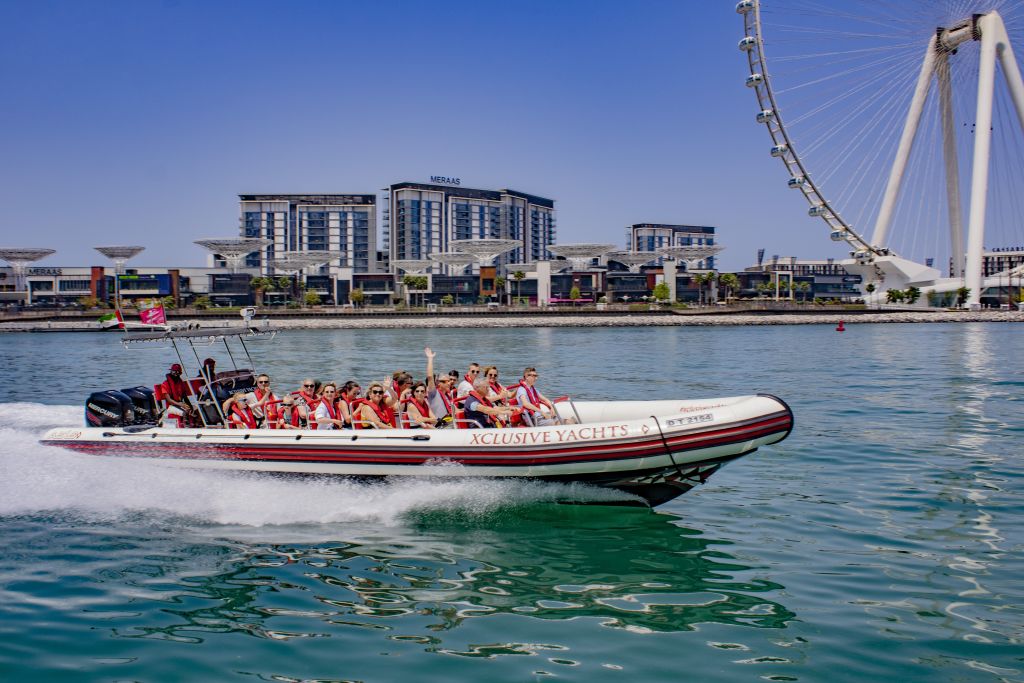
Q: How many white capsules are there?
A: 9